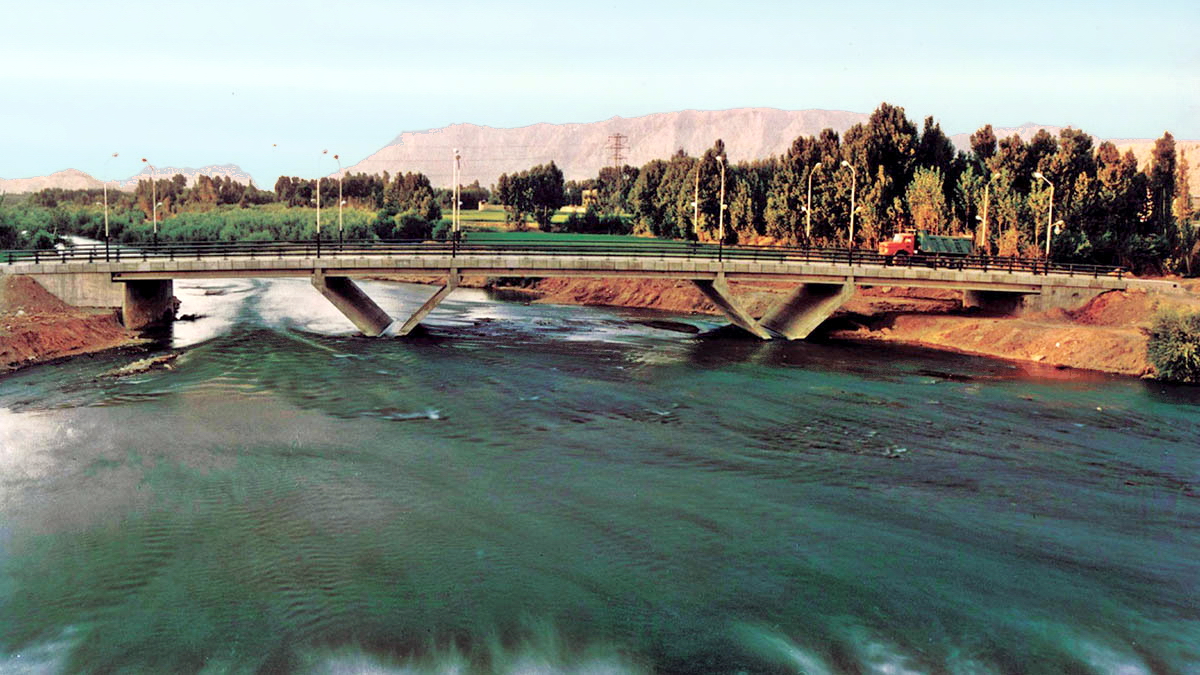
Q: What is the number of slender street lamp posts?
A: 12